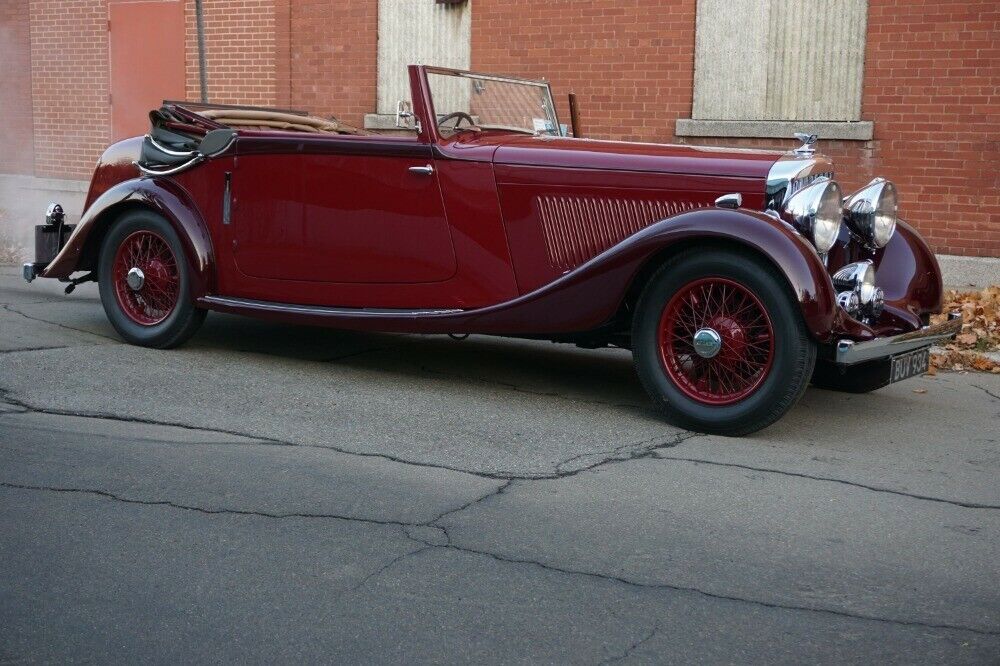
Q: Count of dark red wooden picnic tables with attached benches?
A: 0